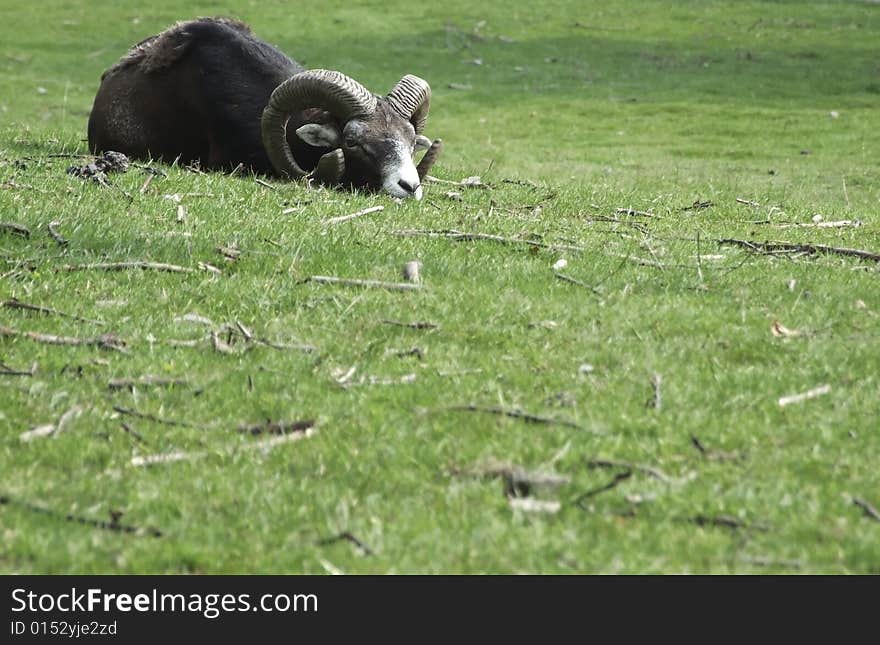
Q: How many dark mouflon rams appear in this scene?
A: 1